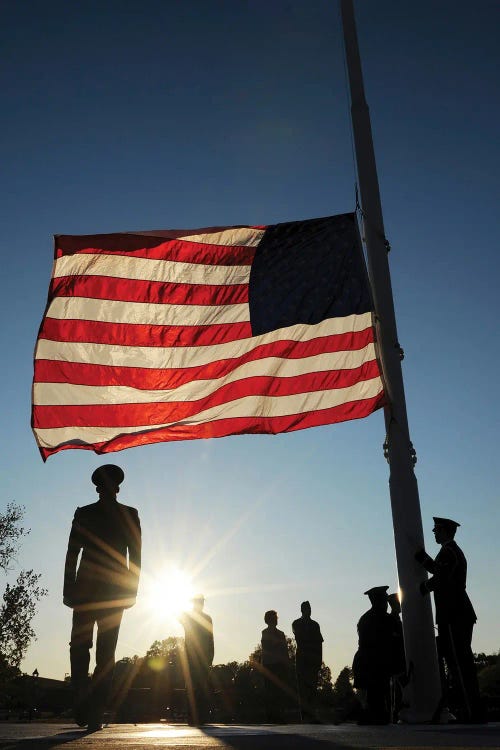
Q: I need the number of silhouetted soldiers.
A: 7